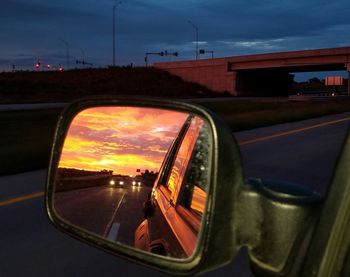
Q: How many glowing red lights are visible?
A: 3